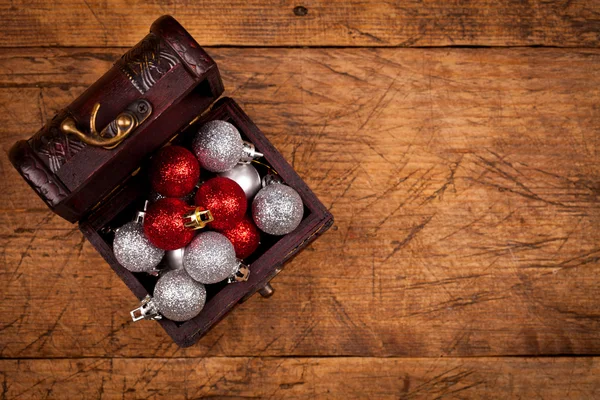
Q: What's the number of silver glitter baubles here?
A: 5